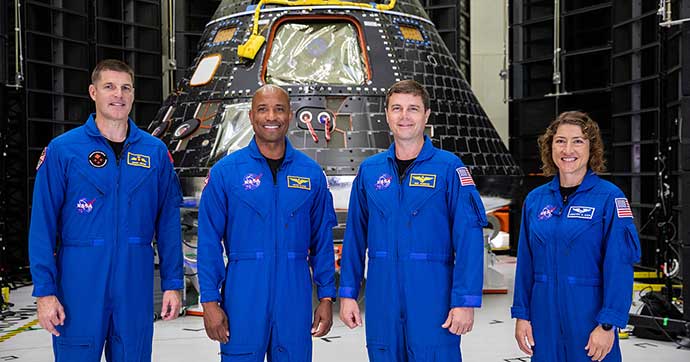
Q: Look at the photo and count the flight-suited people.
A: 4